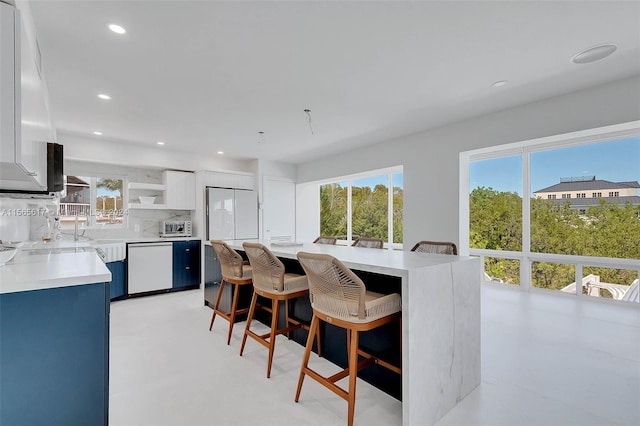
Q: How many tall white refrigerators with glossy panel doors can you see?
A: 1